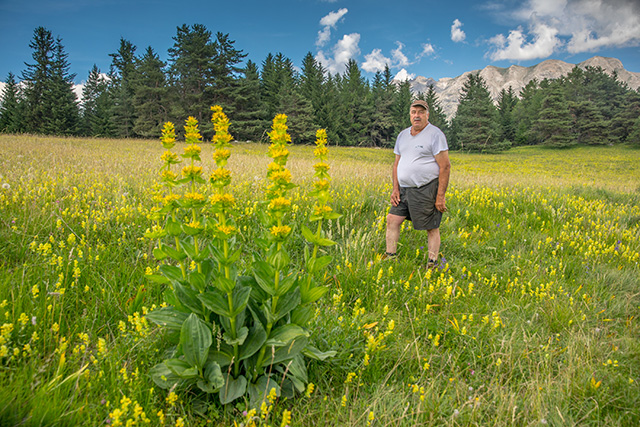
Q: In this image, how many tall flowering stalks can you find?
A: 5